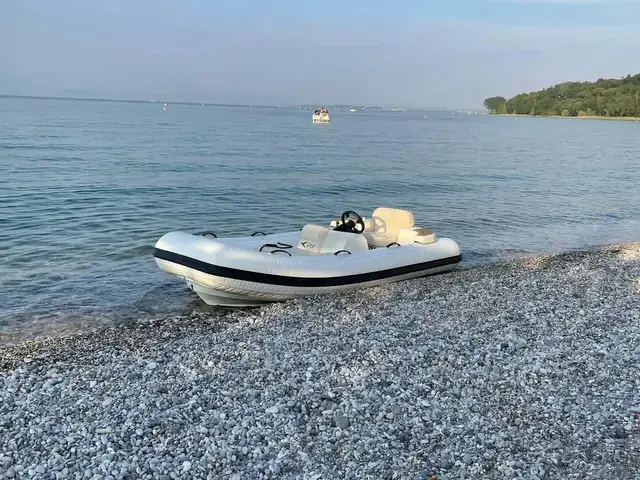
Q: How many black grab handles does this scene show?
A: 5